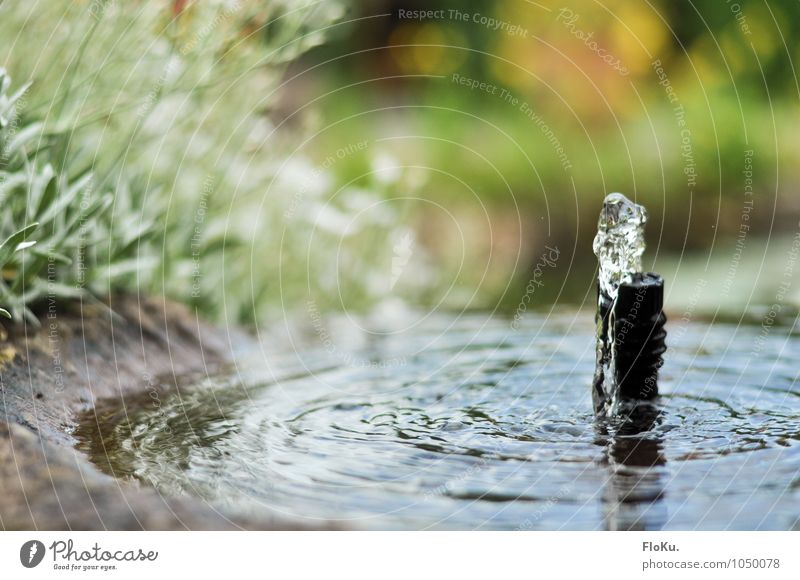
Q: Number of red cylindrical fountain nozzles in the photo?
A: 0